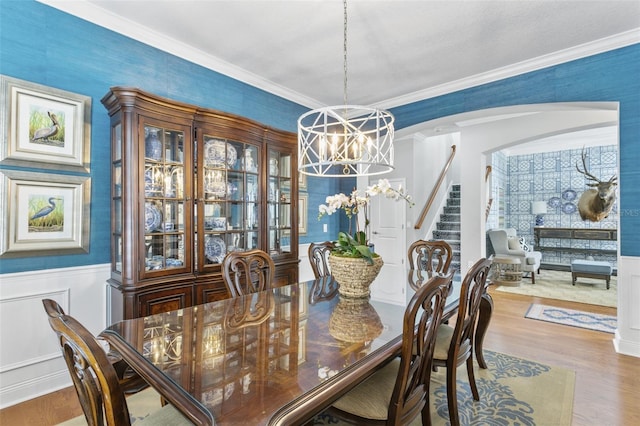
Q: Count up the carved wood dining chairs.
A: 6